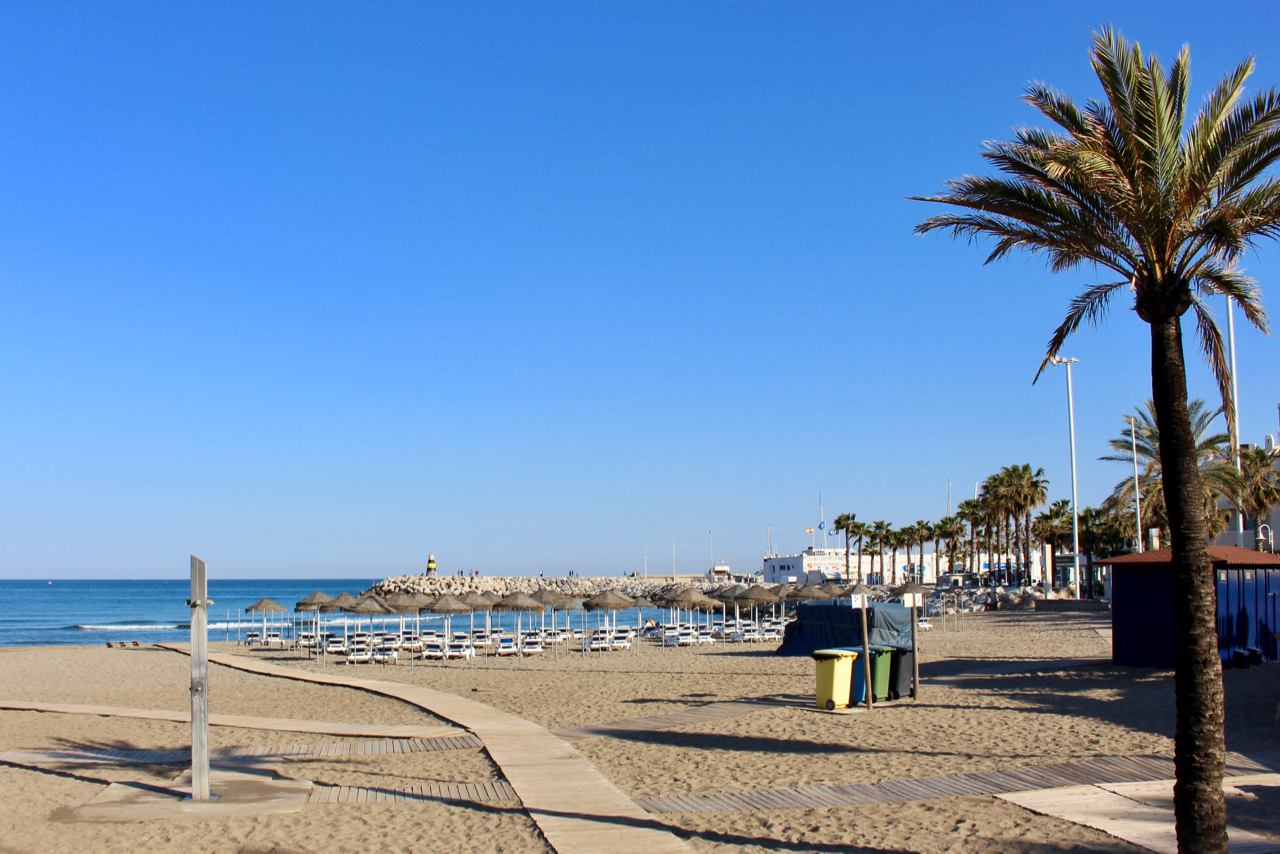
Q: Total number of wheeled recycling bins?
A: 4